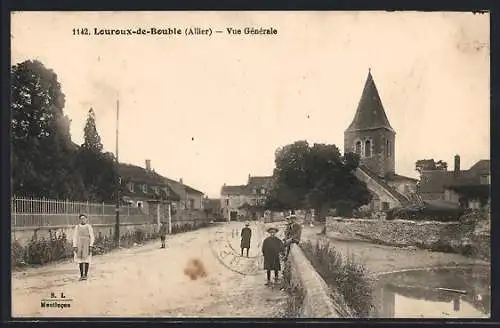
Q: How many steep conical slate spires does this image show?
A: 1